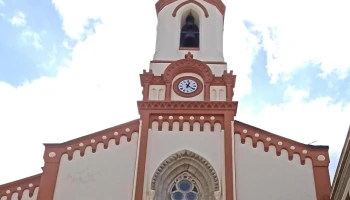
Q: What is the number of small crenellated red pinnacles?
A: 2